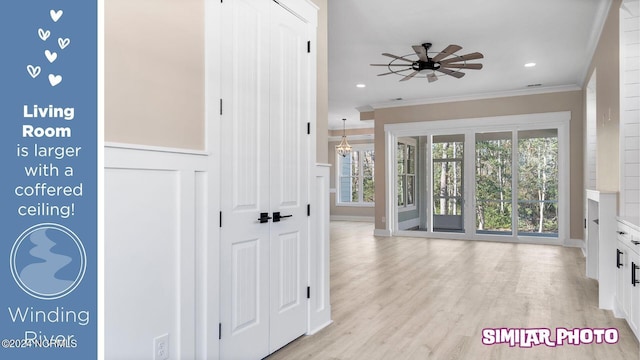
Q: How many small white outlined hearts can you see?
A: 3